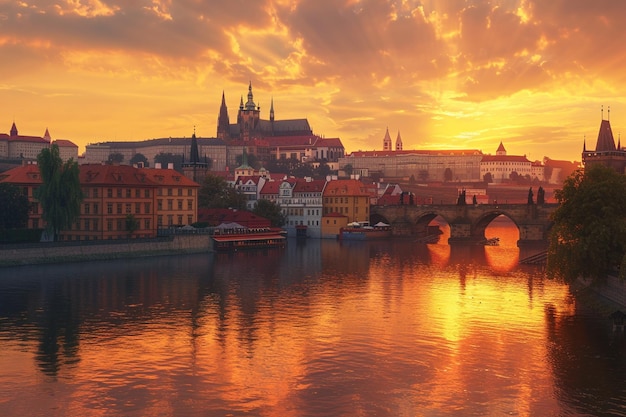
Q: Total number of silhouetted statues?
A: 6